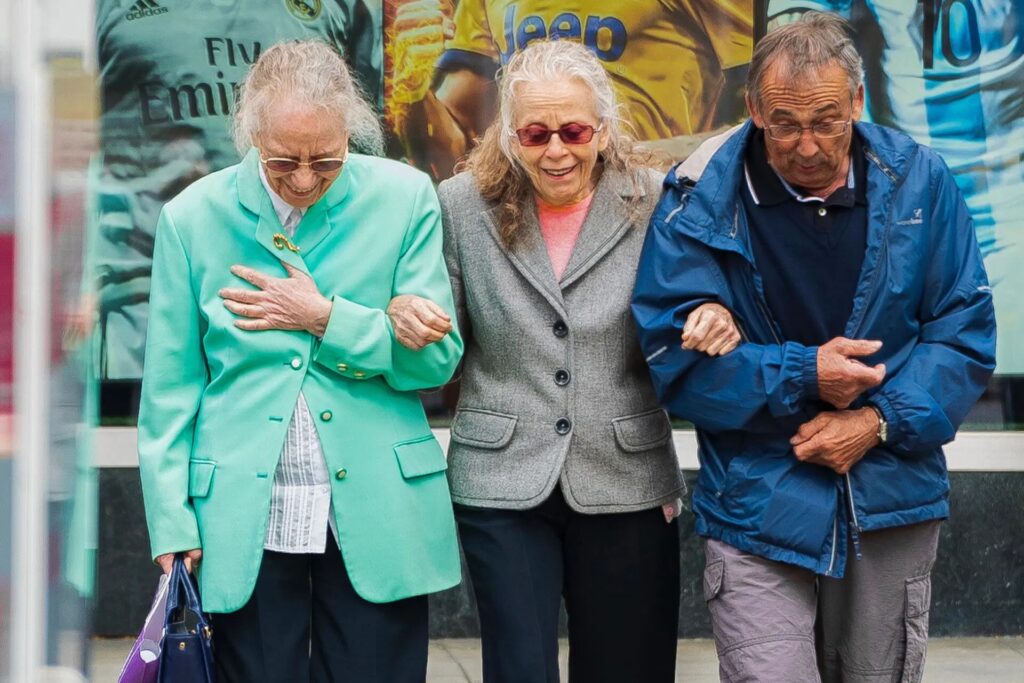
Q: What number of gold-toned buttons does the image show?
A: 5